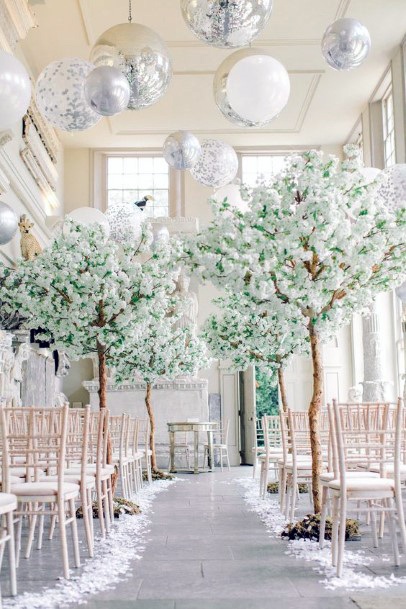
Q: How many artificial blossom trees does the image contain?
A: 4